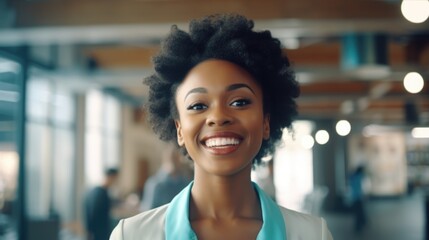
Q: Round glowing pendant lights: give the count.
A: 5